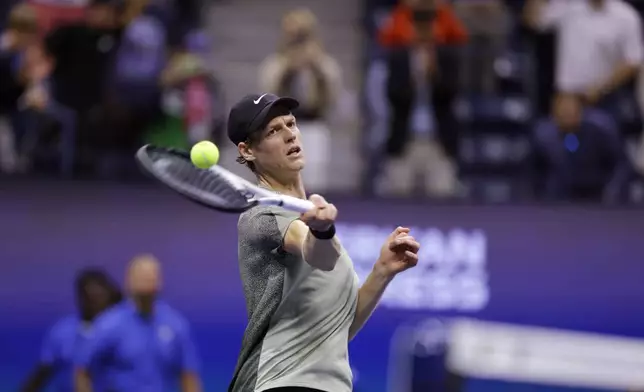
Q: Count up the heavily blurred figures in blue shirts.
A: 2